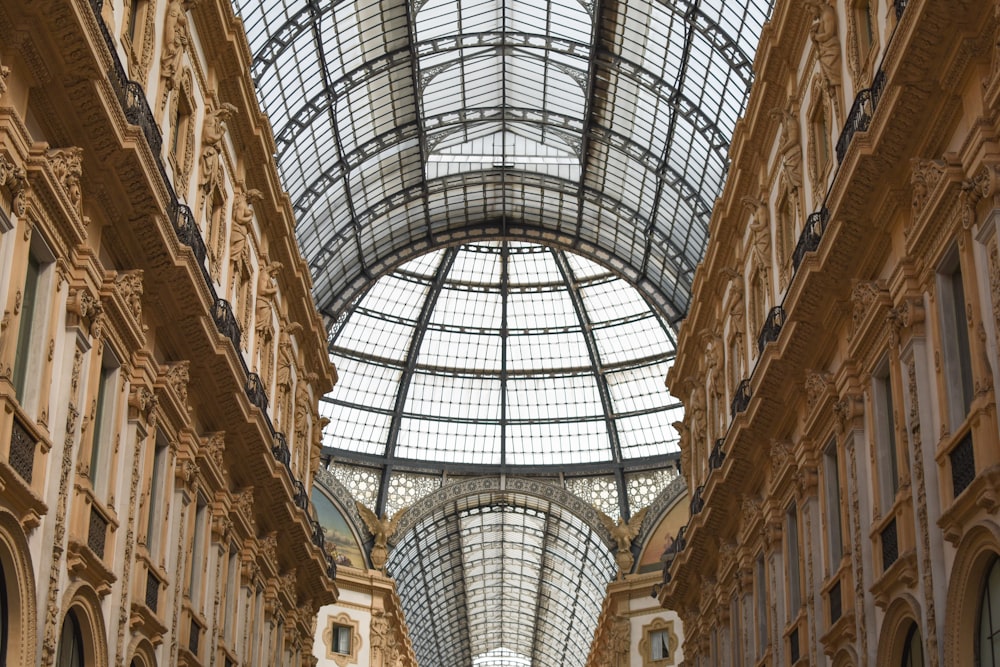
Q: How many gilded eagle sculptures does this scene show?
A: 2